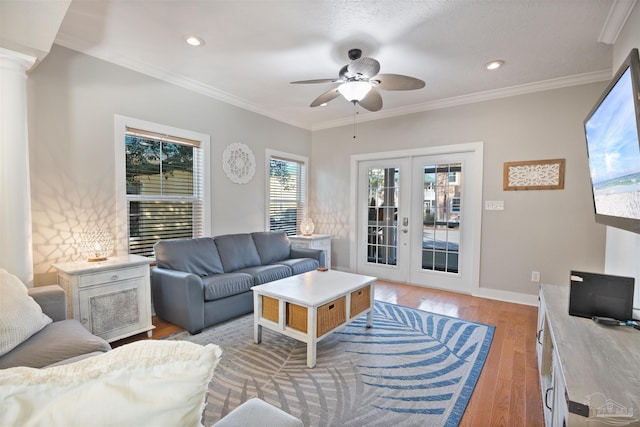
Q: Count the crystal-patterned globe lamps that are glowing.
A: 2